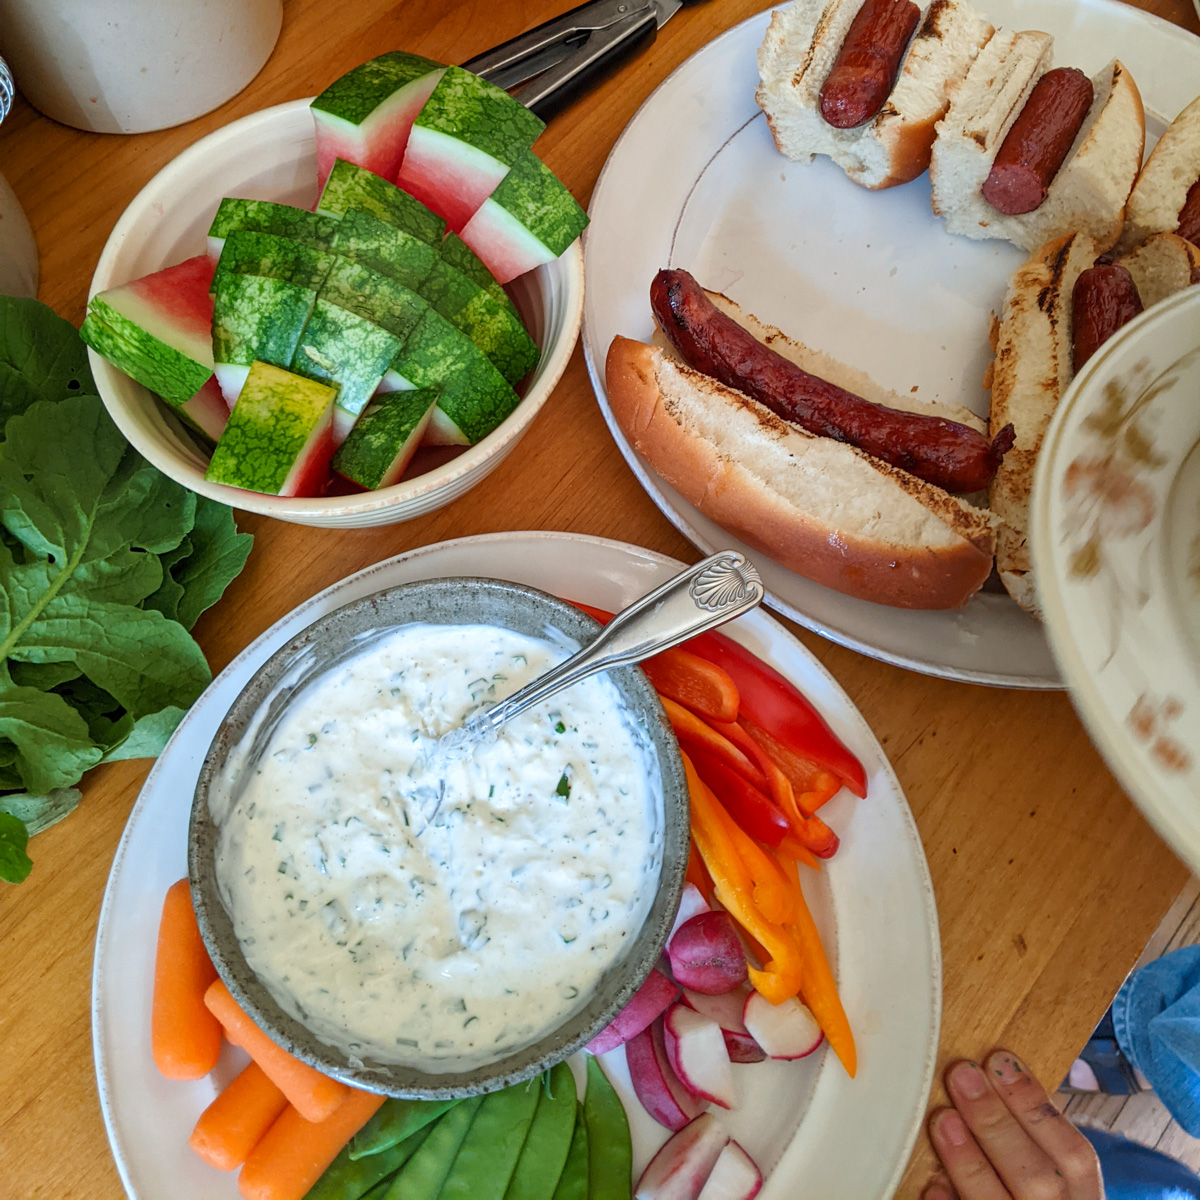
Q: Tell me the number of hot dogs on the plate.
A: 5